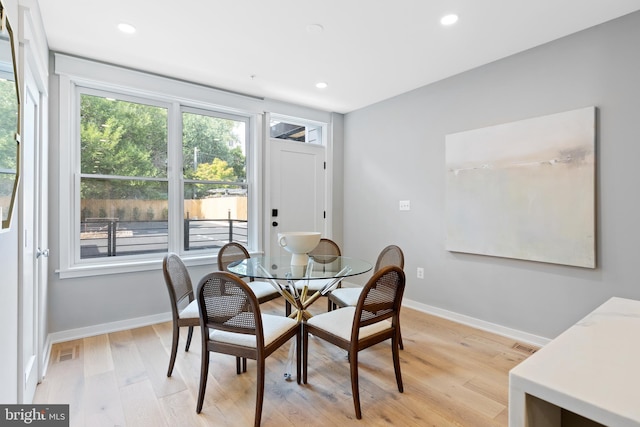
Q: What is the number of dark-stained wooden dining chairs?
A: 6